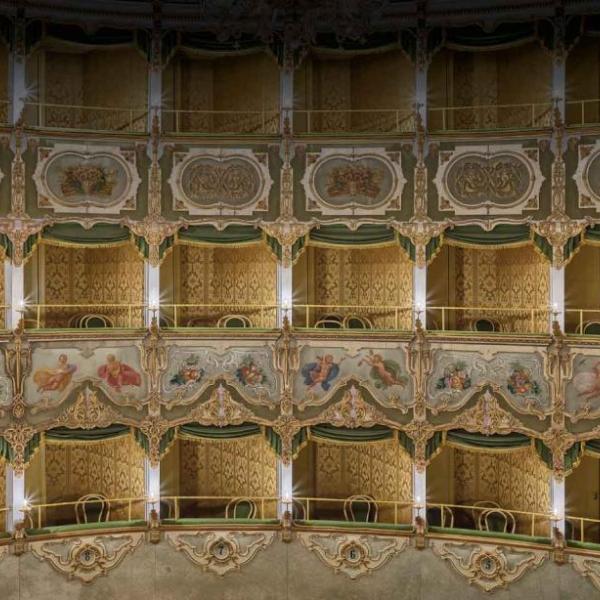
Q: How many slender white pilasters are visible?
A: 15